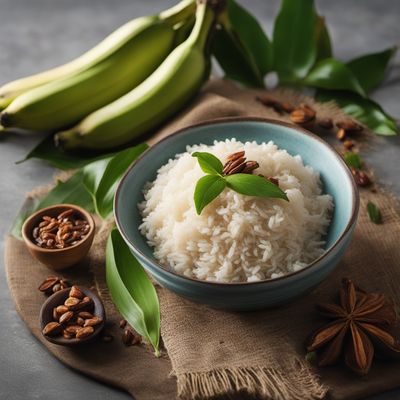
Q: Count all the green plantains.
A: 3